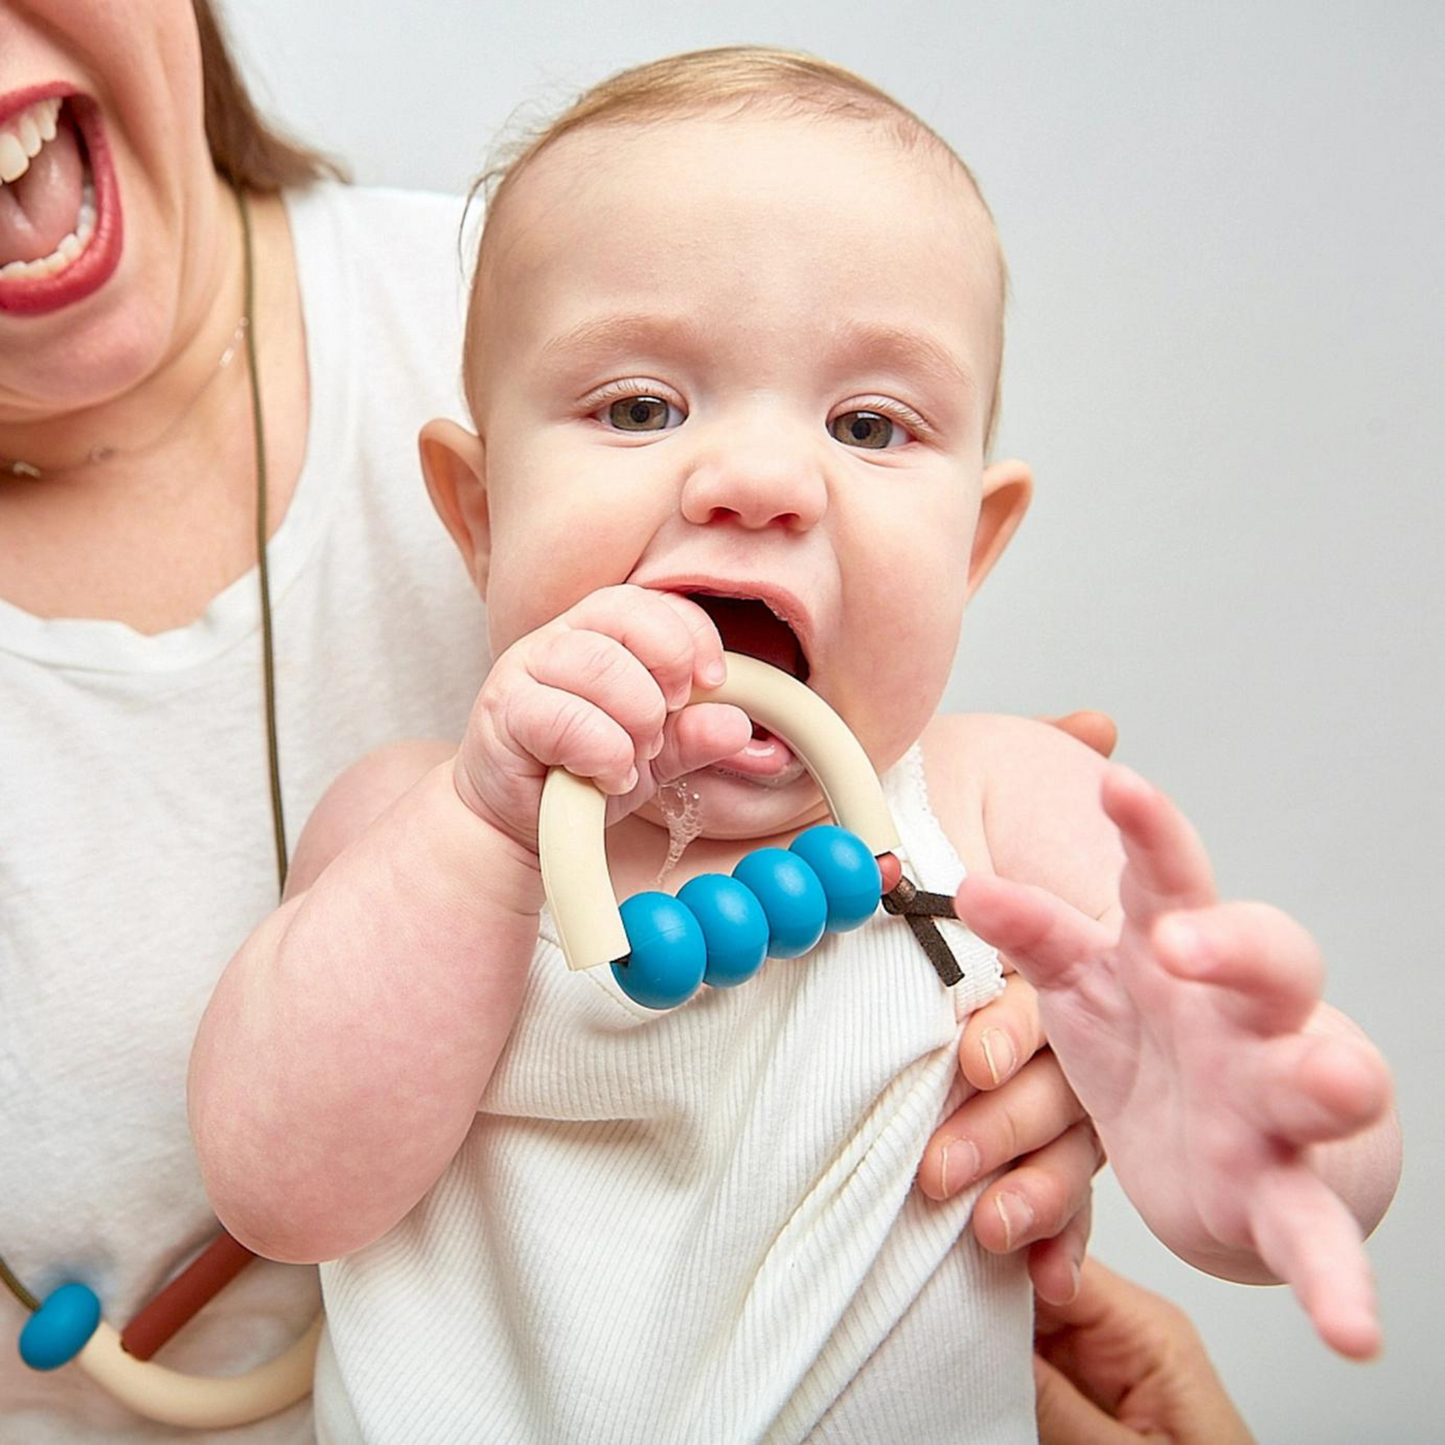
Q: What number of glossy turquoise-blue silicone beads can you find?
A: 5